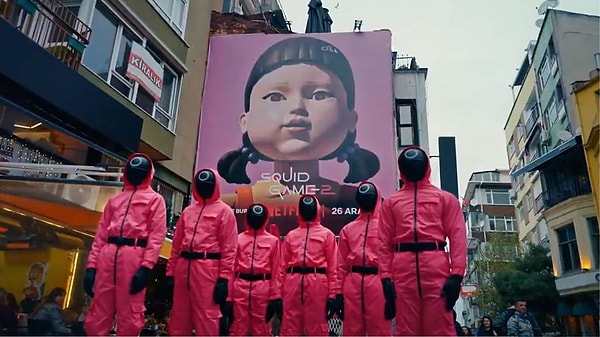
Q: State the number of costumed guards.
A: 6